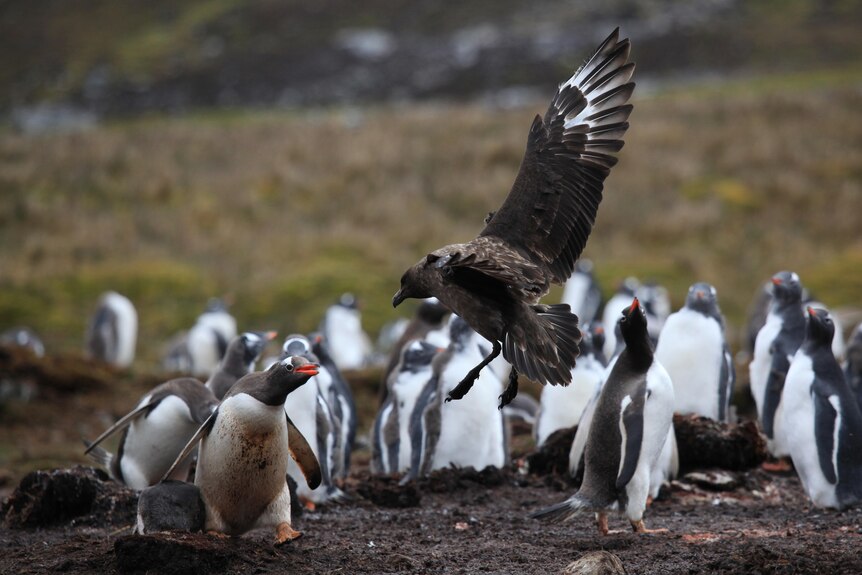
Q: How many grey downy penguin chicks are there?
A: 1